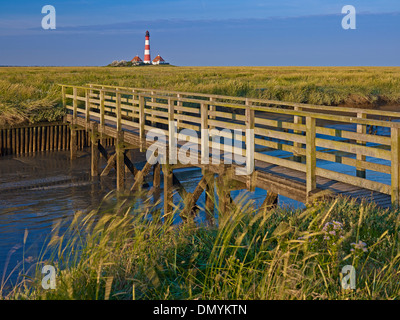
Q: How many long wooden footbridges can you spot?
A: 1